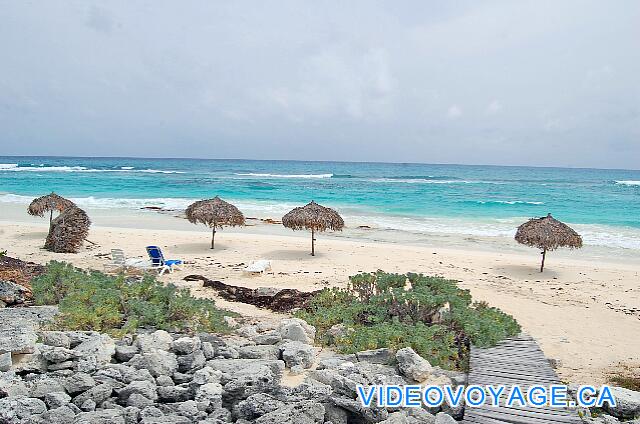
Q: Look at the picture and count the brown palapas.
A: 5